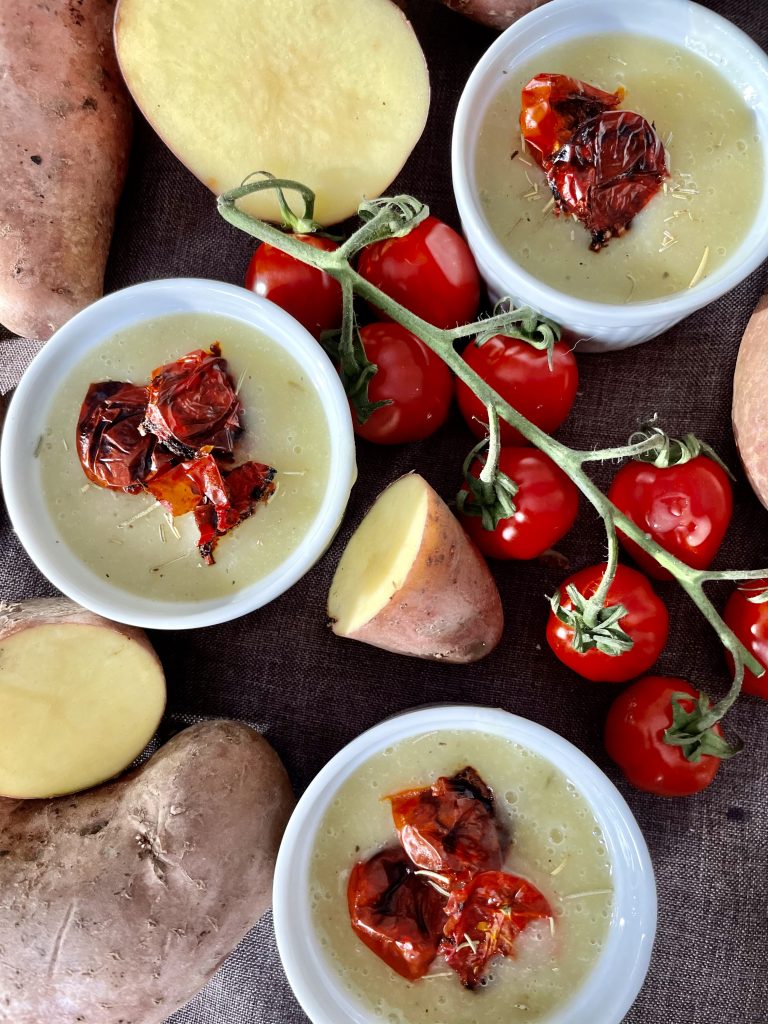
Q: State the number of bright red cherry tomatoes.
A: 9